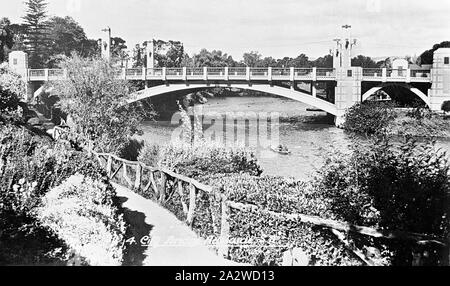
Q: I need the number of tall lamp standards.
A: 4